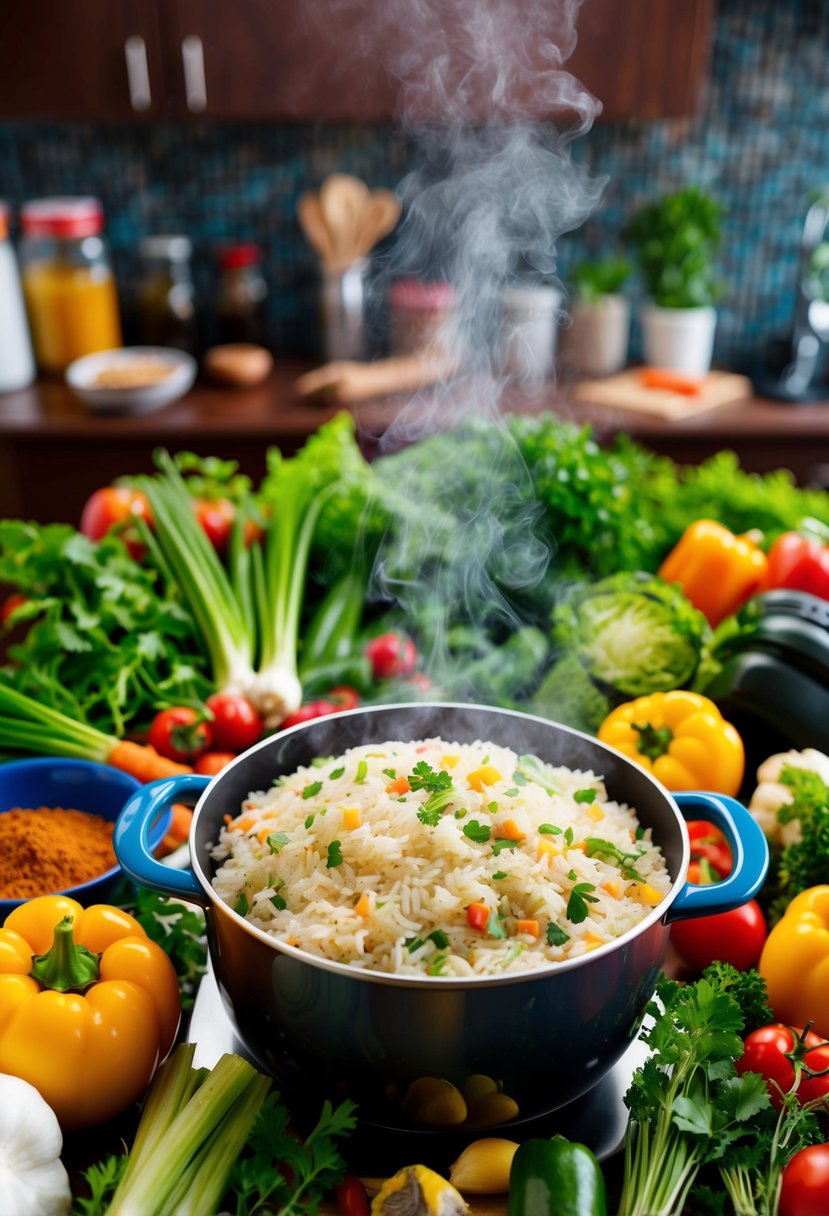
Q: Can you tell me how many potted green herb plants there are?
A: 2